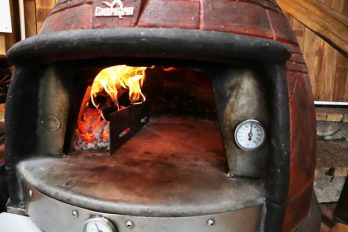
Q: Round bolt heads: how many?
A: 4